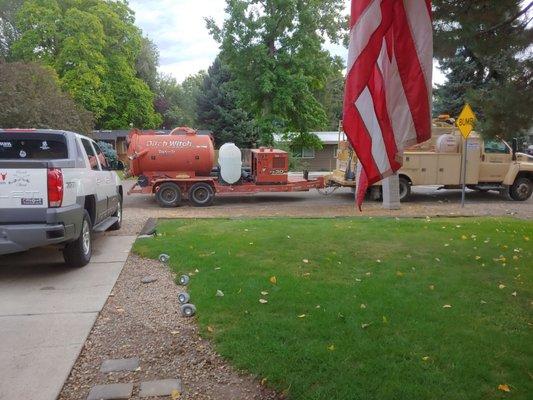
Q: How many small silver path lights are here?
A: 4